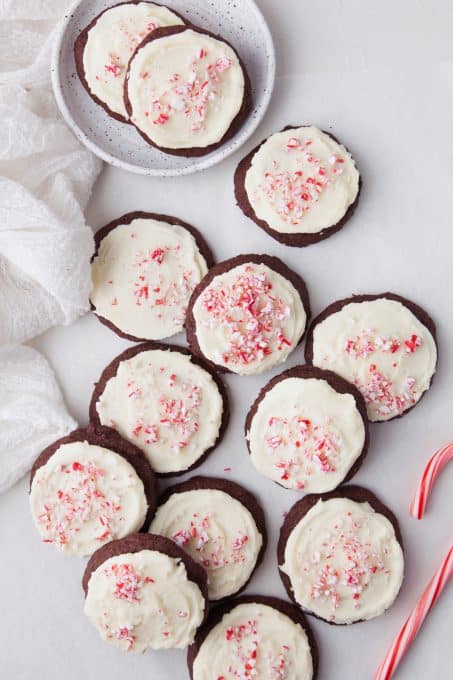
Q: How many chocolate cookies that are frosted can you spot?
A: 13